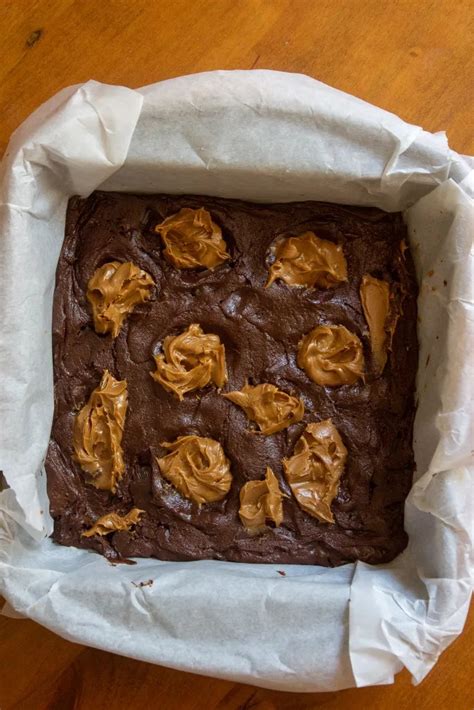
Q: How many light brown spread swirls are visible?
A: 12